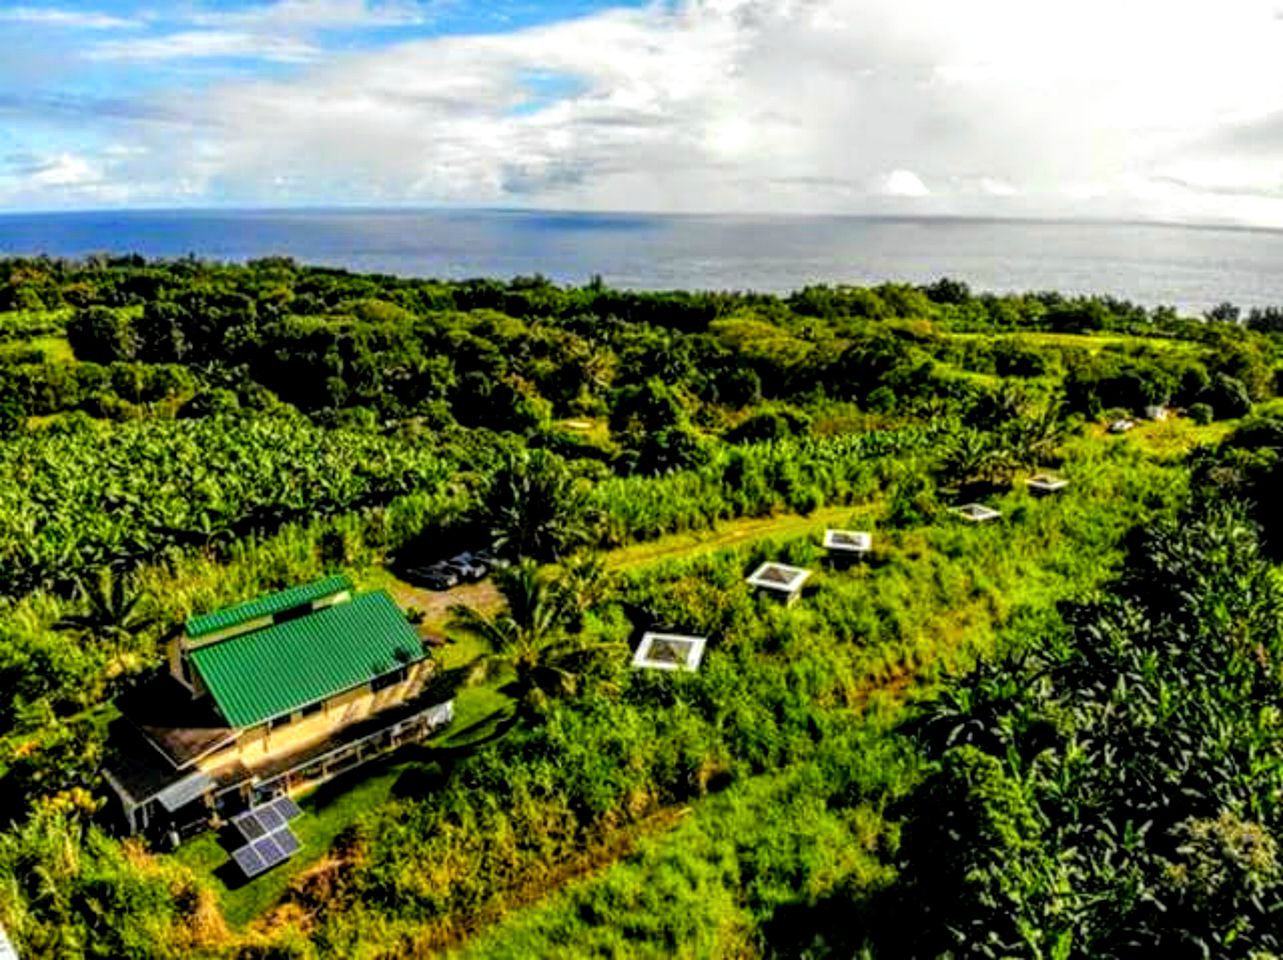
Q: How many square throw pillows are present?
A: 0